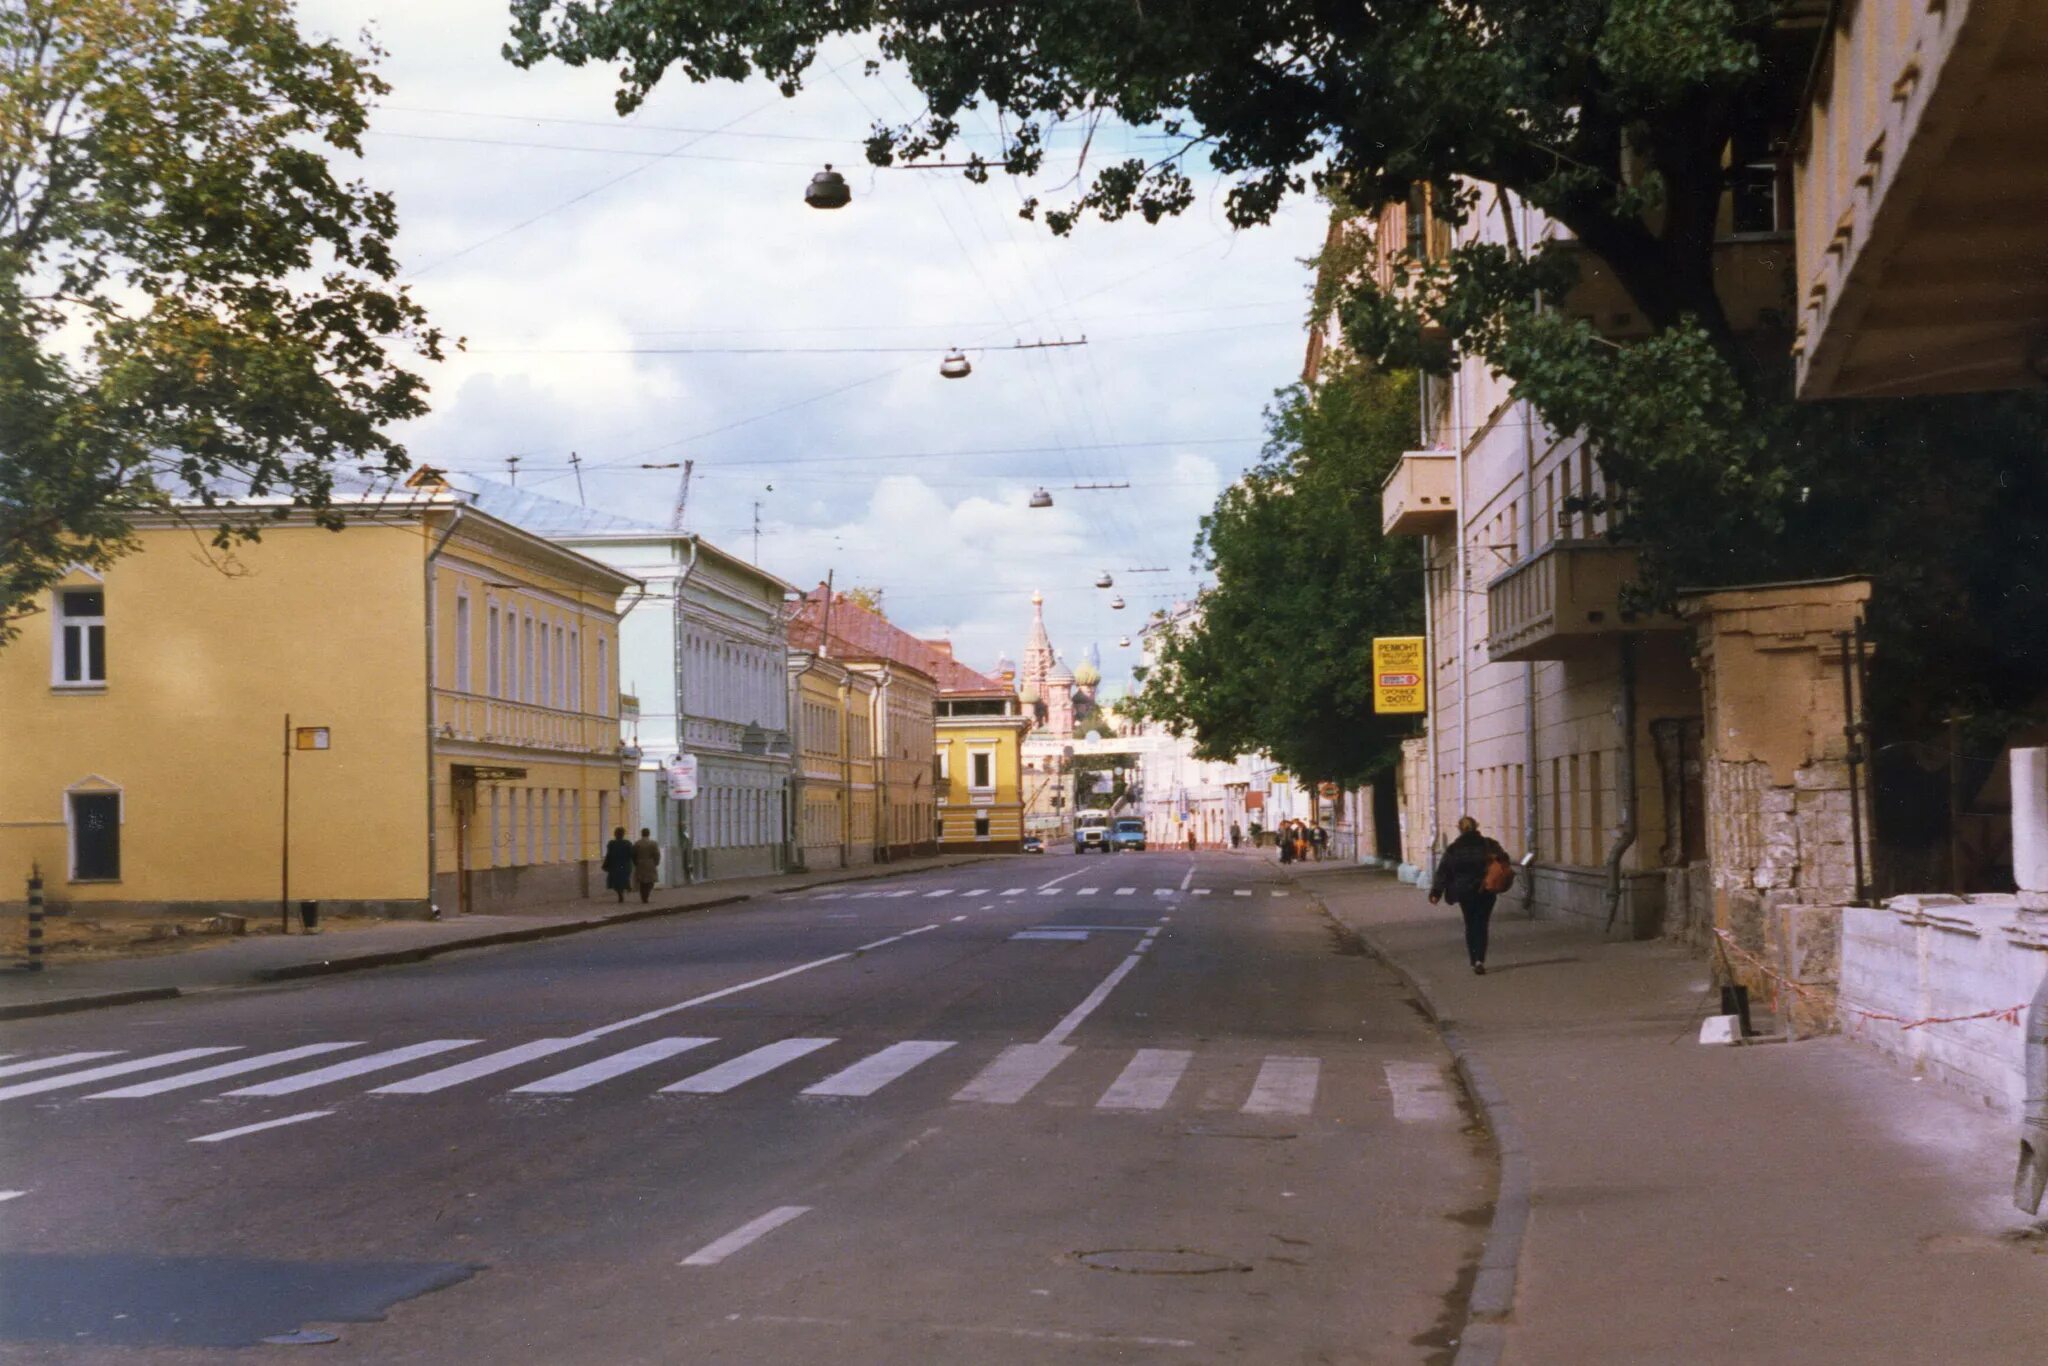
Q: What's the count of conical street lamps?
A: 6